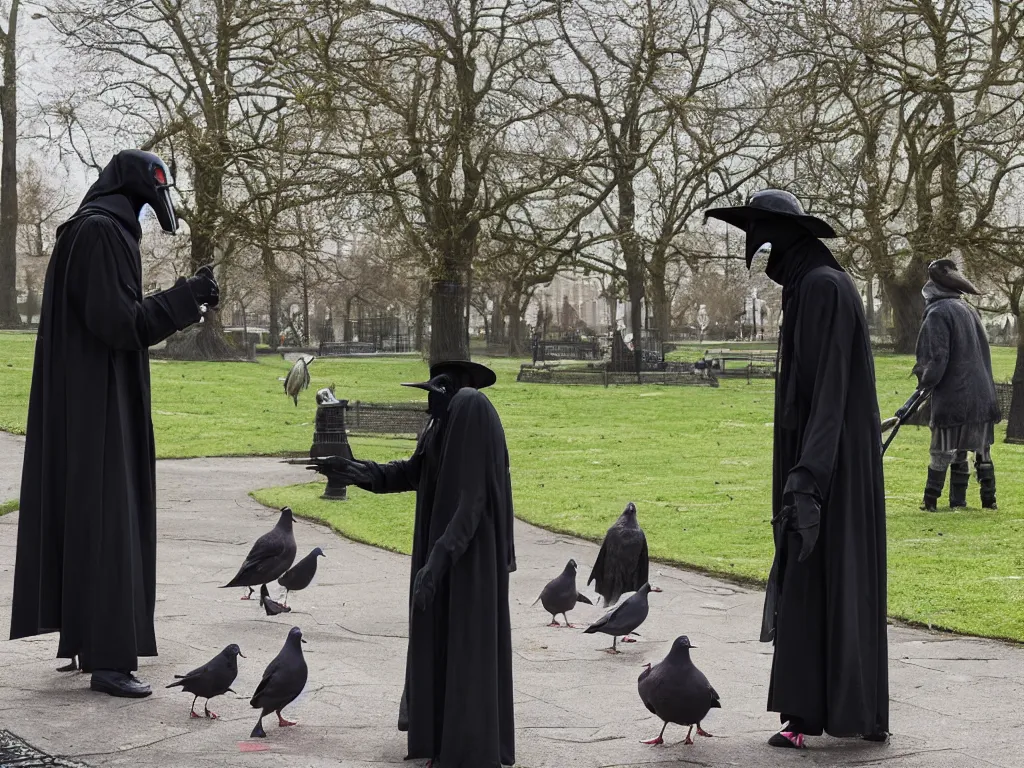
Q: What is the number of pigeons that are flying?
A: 1